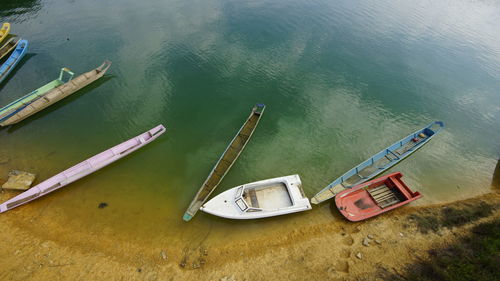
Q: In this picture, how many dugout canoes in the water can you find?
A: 8